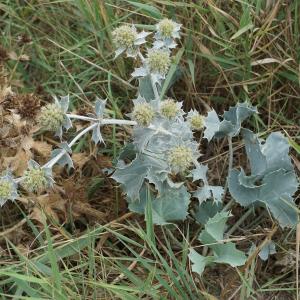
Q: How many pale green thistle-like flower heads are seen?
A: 10